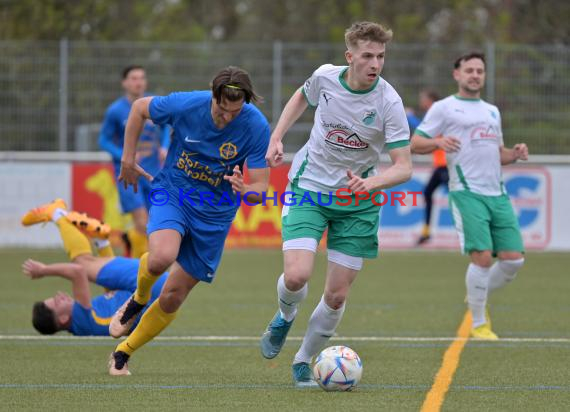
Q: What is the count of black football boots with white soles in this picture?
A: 2